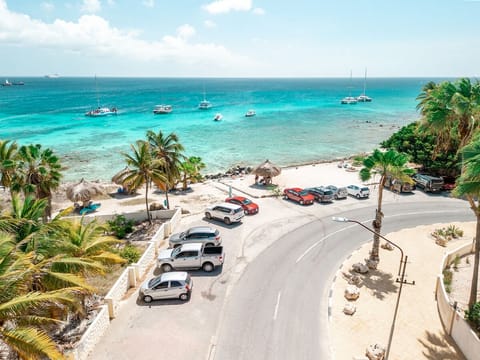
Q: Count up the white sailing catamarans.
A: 4